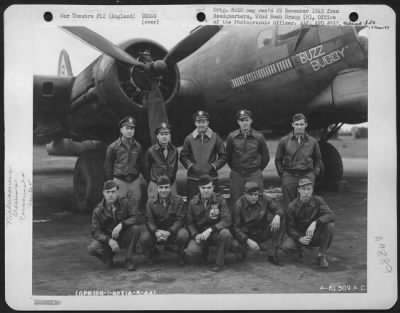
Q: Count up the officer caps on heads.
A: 4